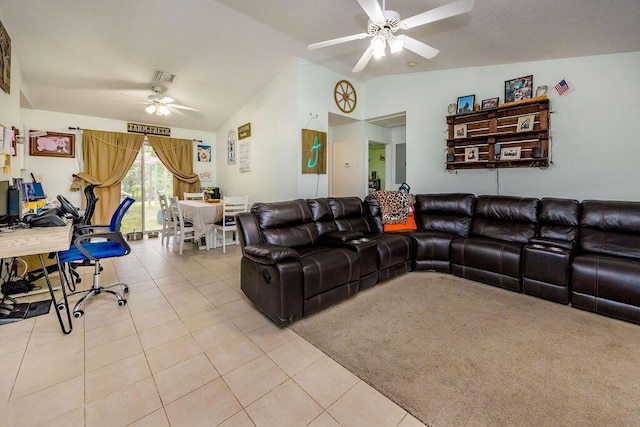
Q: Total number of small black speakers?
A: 2